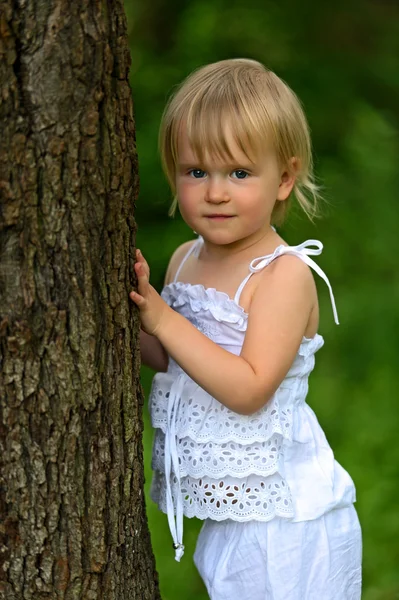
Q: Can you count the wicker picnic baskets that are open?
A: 0